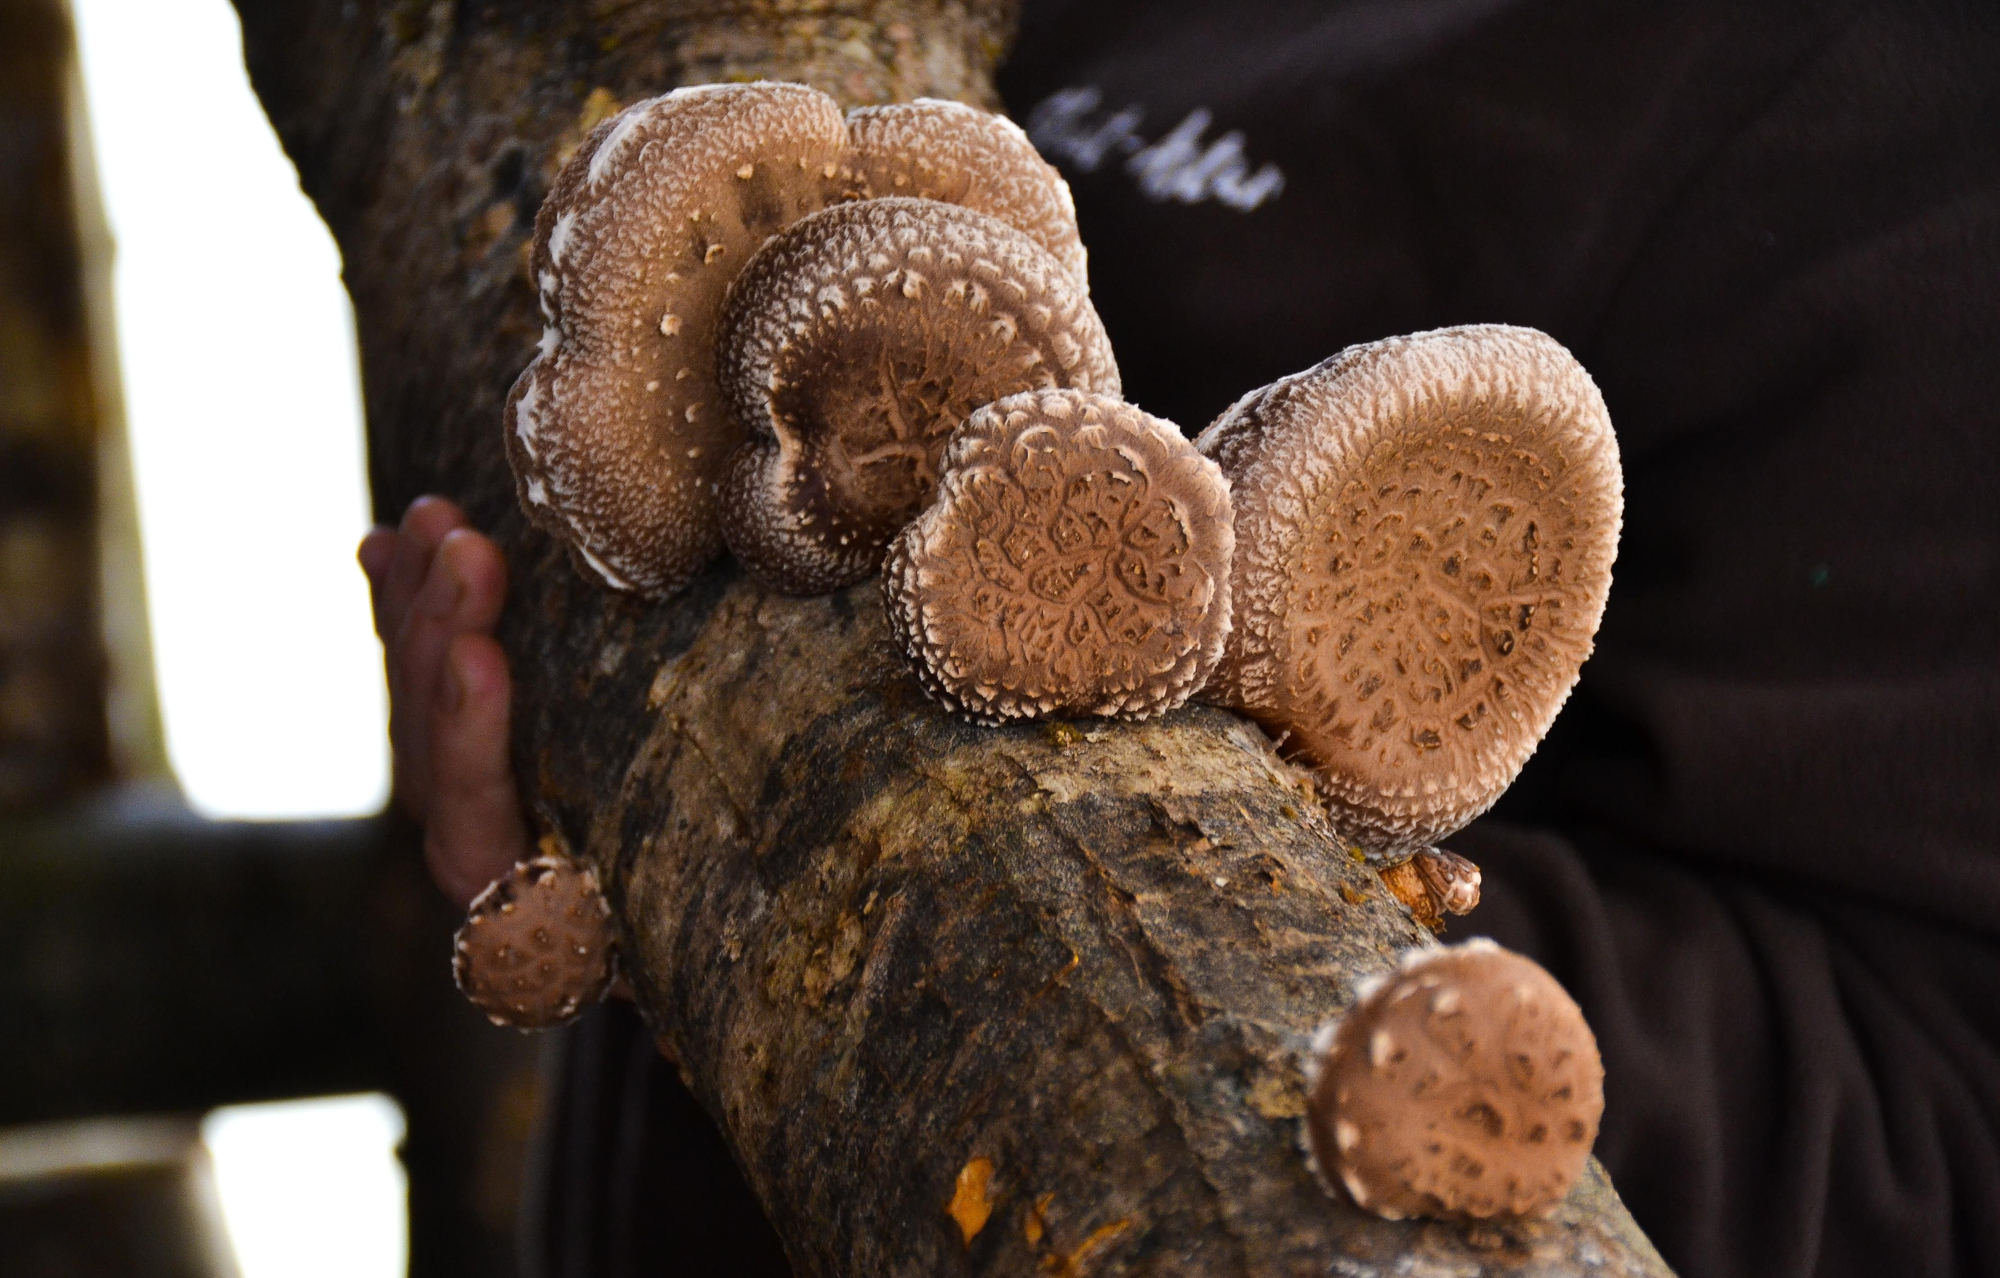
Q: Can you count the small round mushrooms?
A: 2